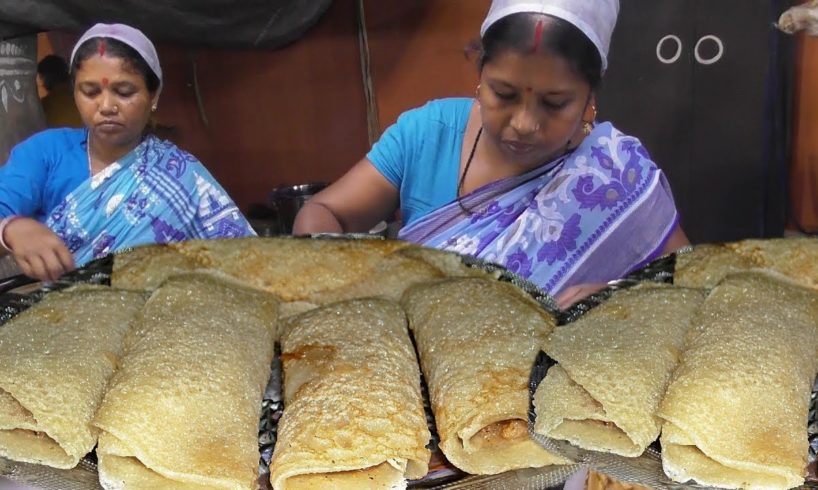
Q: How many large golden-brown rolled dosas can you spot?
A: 6